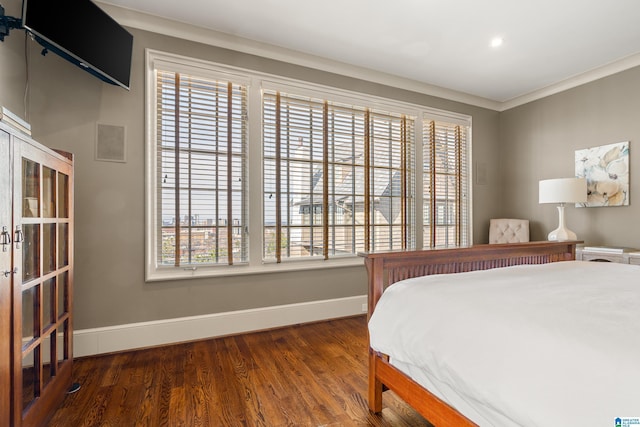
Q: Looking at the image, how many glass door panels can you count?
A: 12